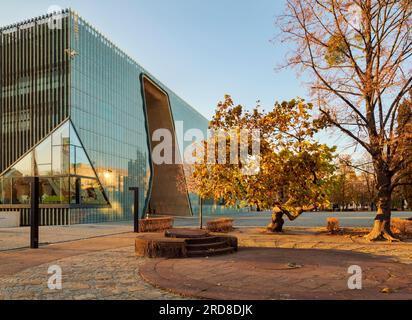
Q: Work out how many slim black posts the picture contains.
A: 2